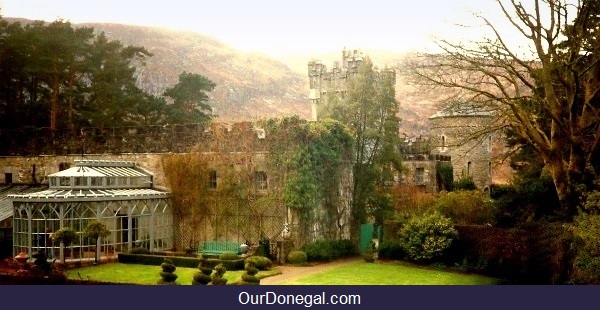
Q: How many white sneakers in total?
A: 0